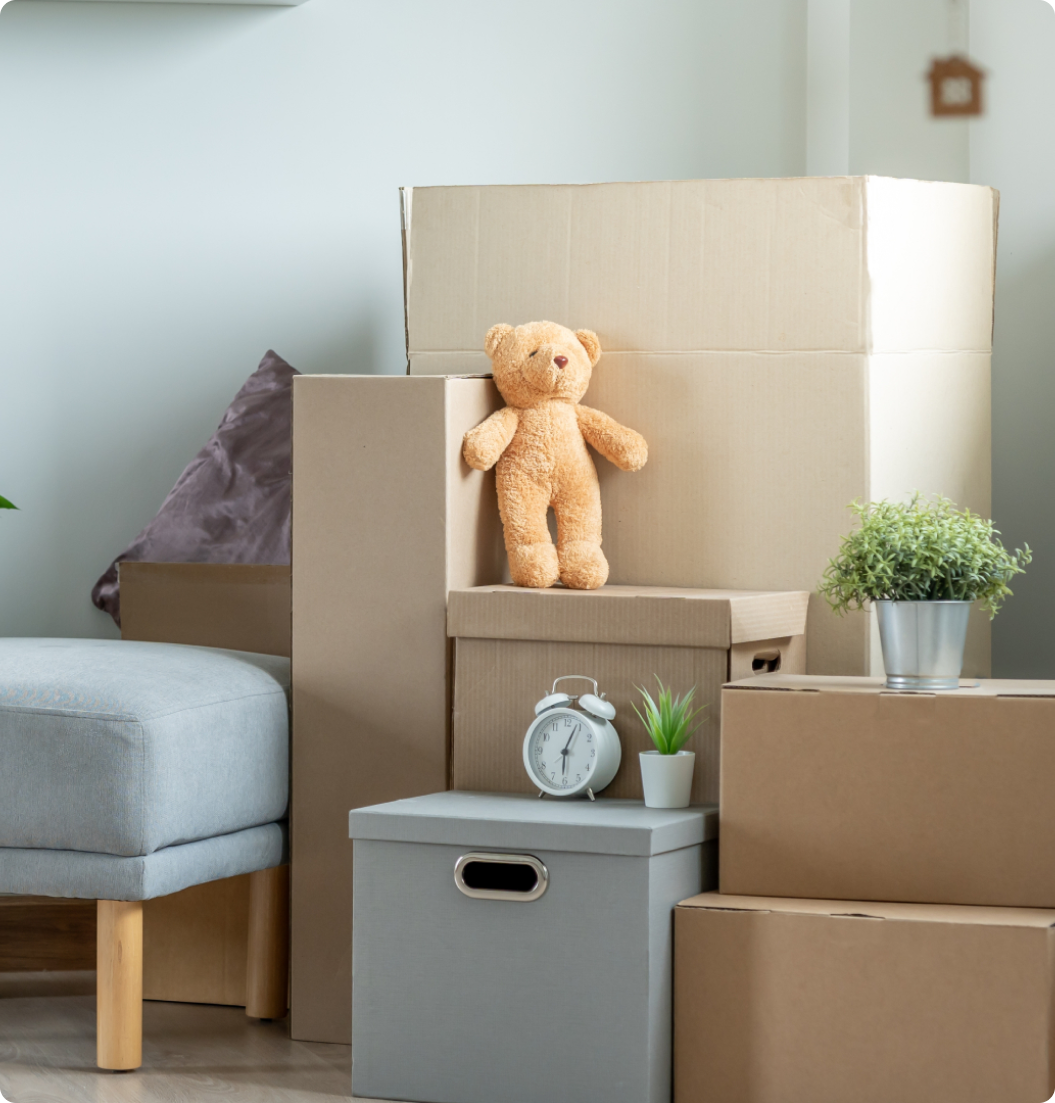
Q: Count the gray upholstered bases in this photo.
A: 1